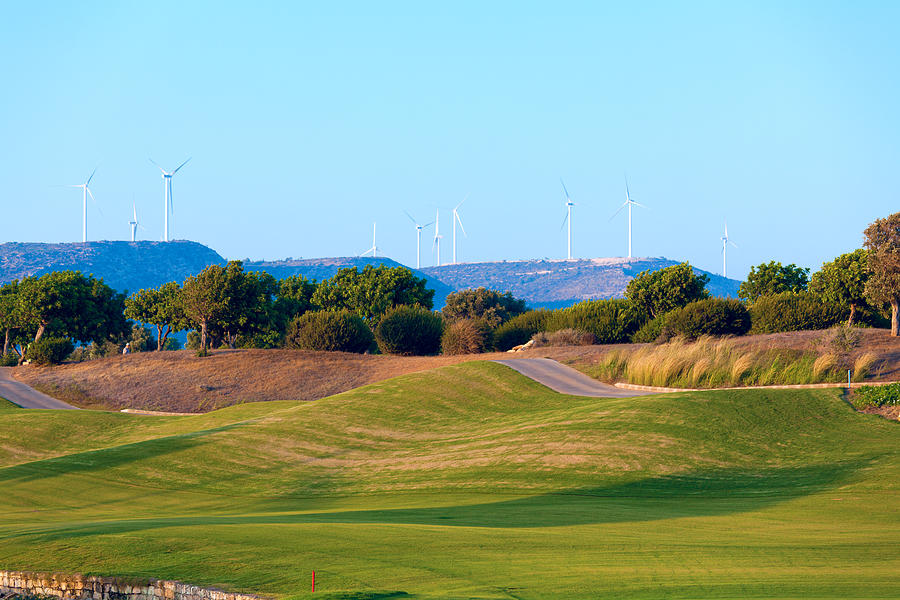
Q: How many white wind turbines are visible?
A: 10